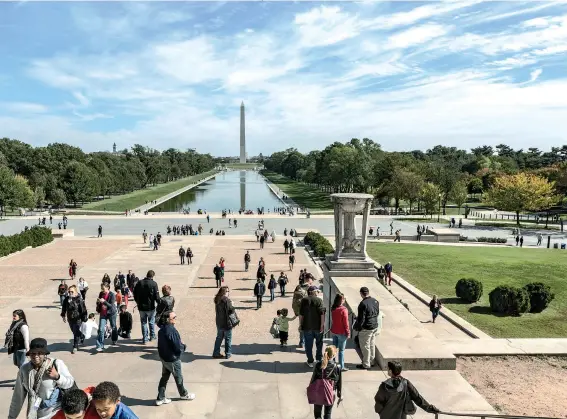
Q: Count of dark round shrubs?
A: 3